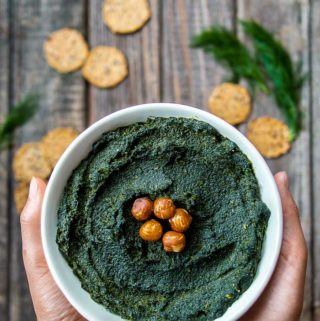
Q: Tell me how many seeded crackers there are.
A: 8